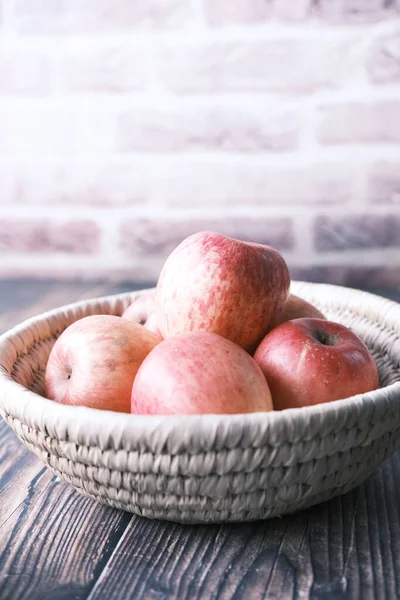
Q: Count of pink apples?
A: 6